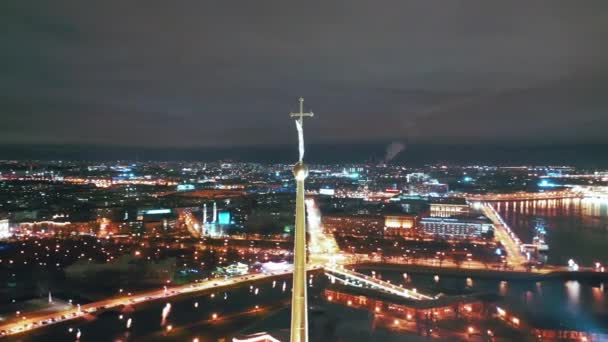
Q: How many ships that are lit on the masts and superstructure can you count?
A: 1